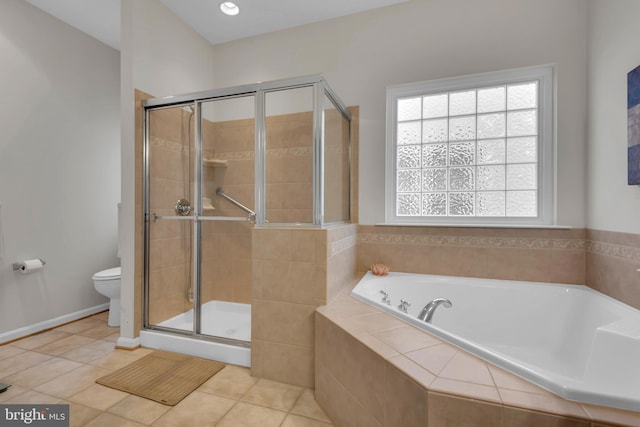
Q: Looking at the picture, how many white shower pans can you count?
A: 1